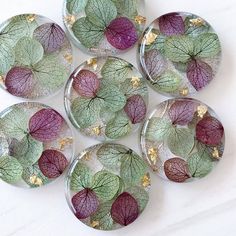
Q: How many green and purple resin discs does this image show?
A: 7